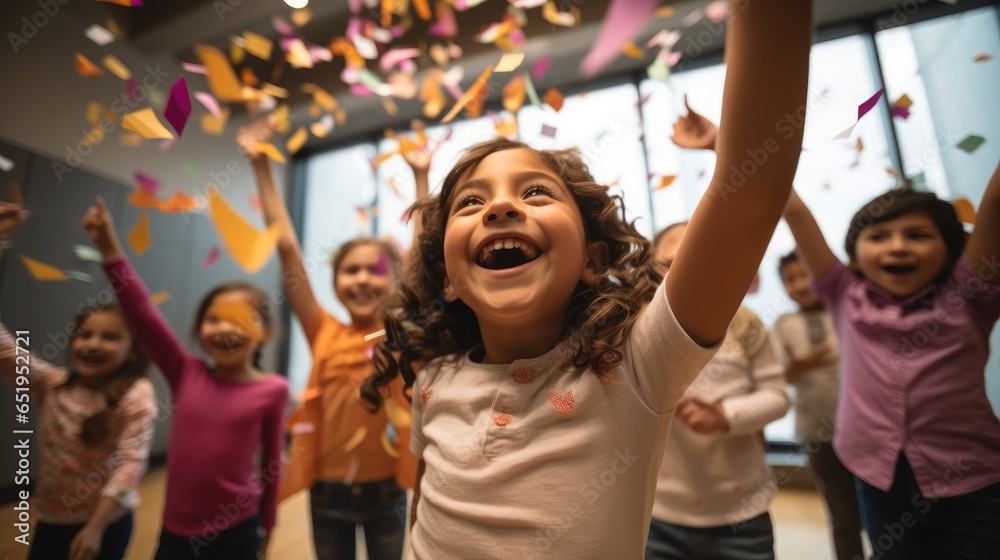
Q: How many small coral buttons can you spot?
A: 2